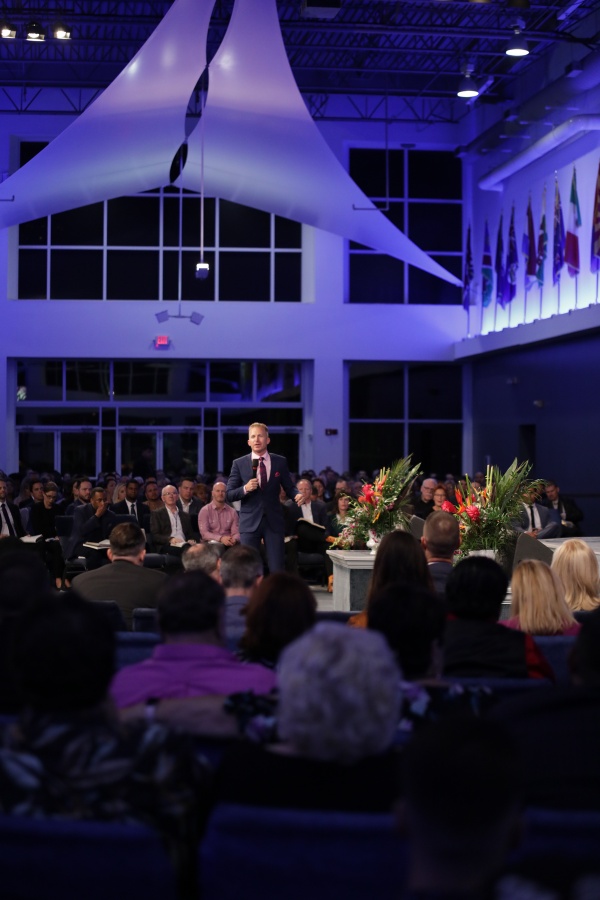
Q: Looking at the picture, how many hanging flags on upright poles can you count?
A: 9